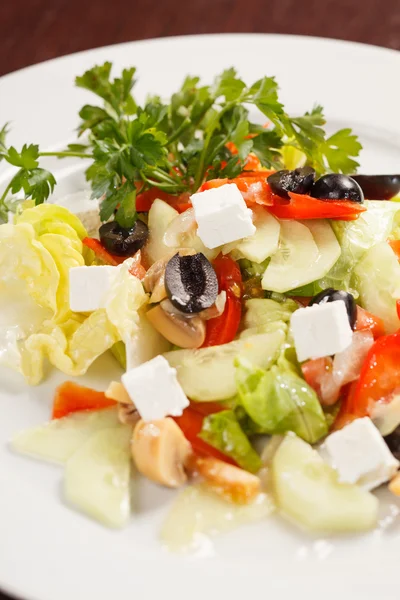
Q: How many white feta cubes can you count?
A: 5